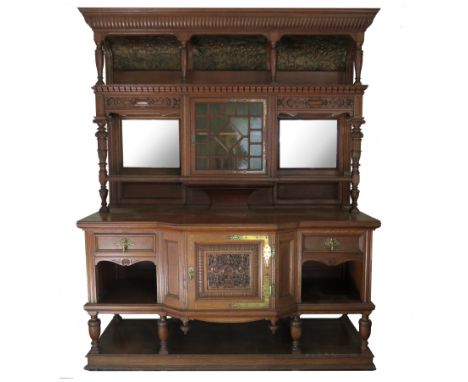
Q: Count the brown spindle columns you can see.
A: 10